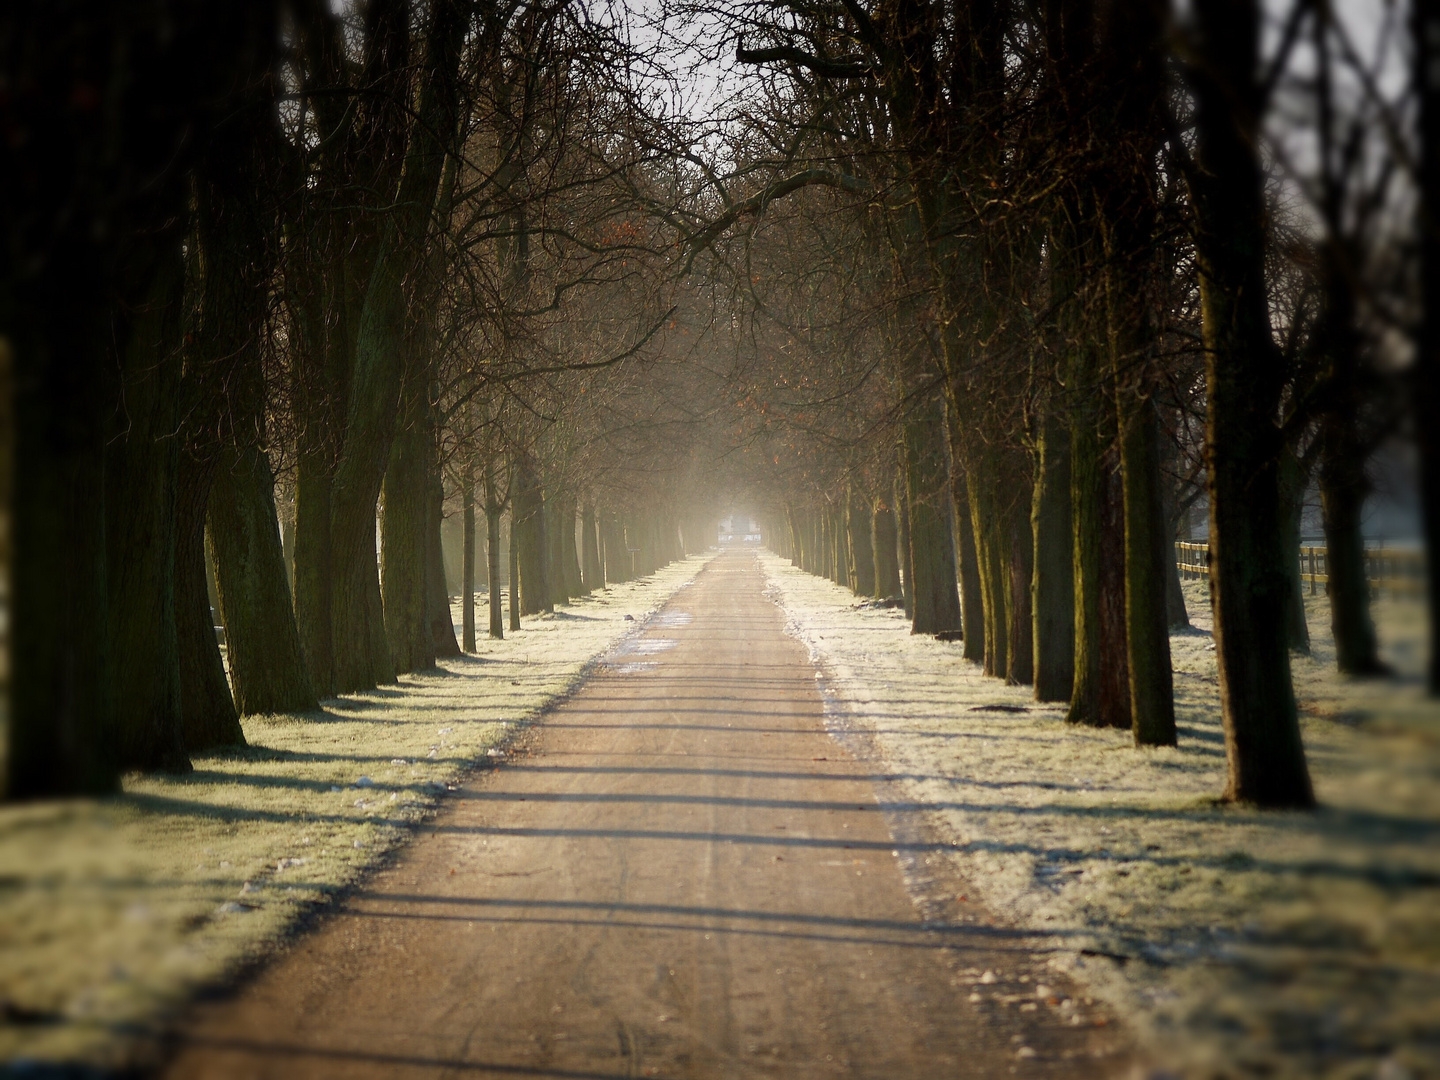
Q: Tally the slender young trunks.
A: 3